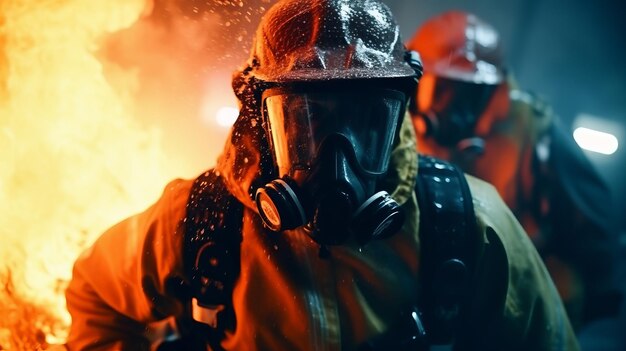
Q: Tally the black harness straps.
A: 2